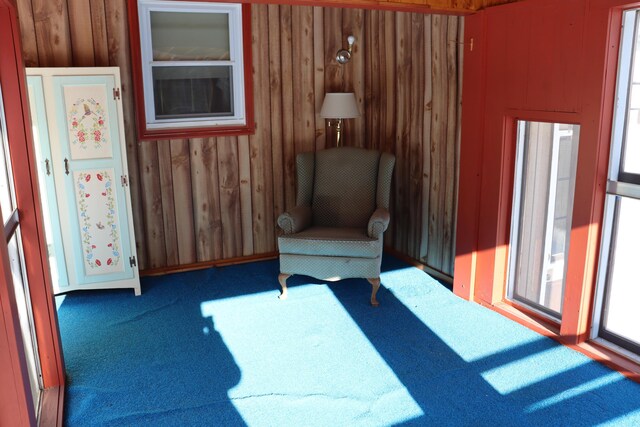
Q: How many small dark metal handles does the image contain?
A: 2